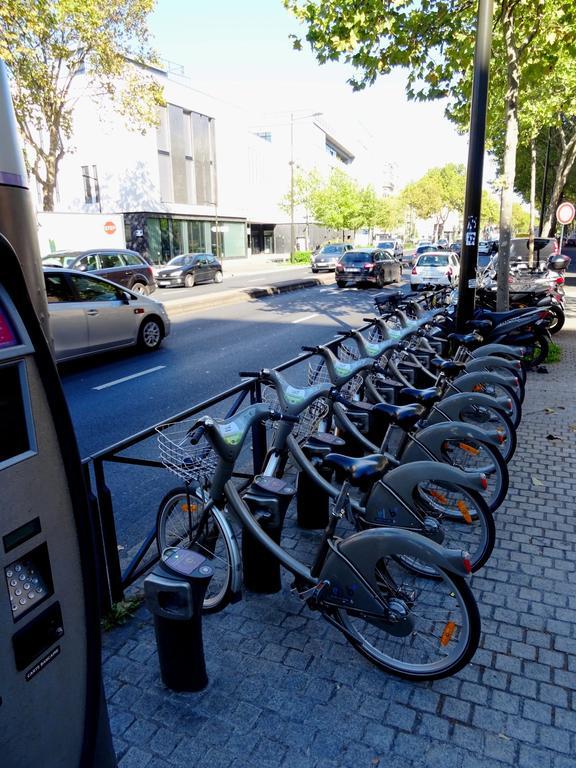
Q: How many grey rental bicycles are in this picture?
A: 7